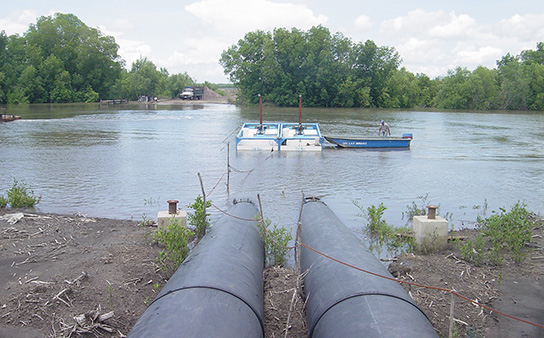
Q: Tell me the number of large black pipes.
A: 2